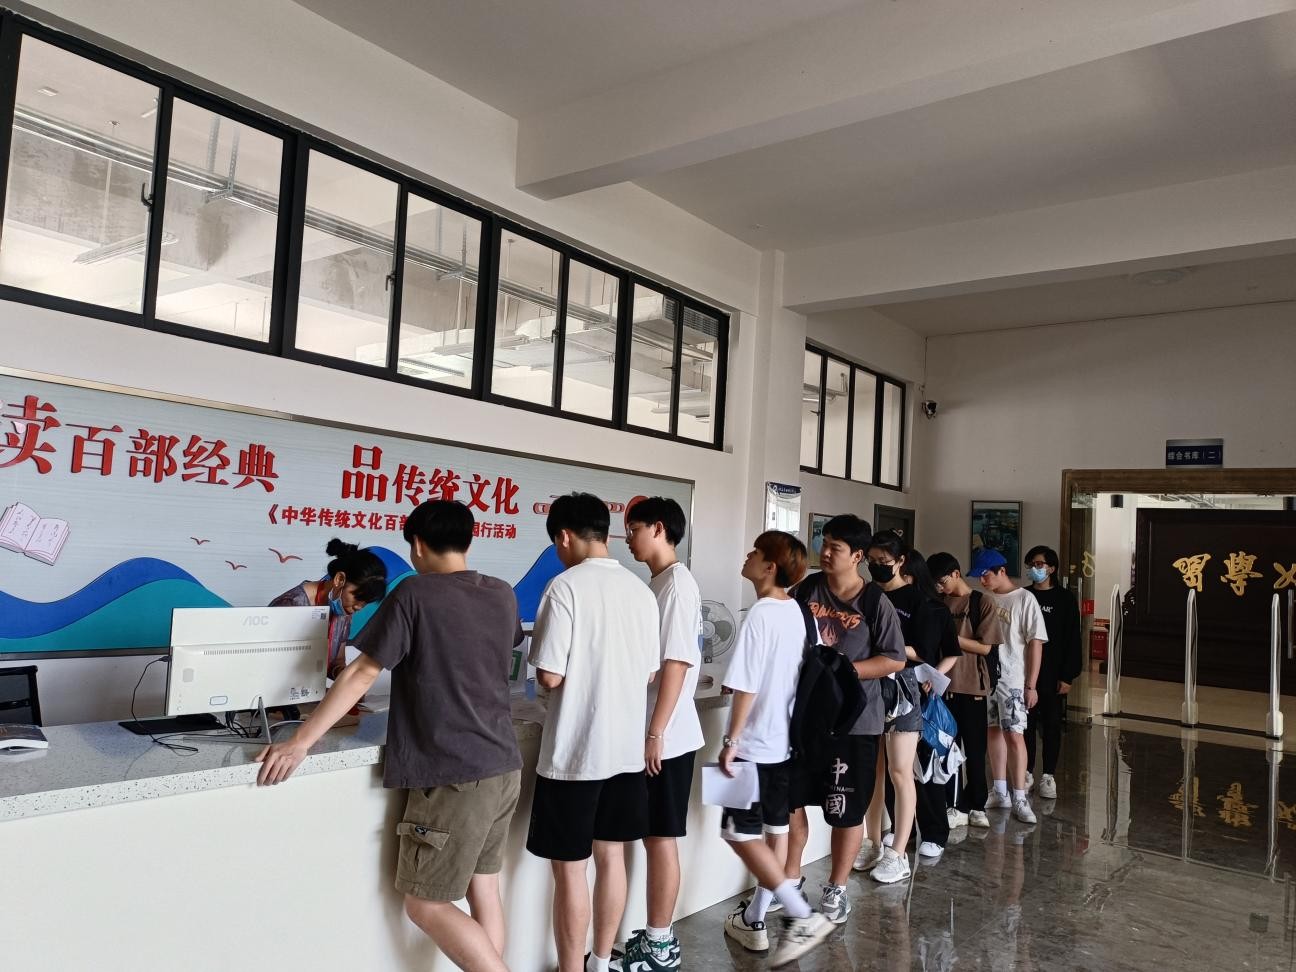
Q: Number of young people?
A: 10